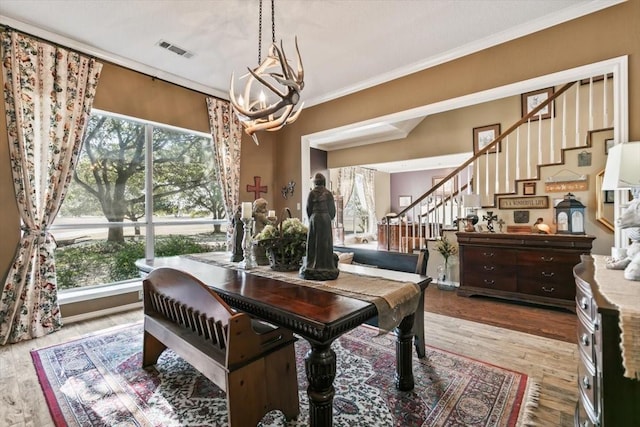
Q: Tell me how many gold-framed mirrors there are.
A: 1